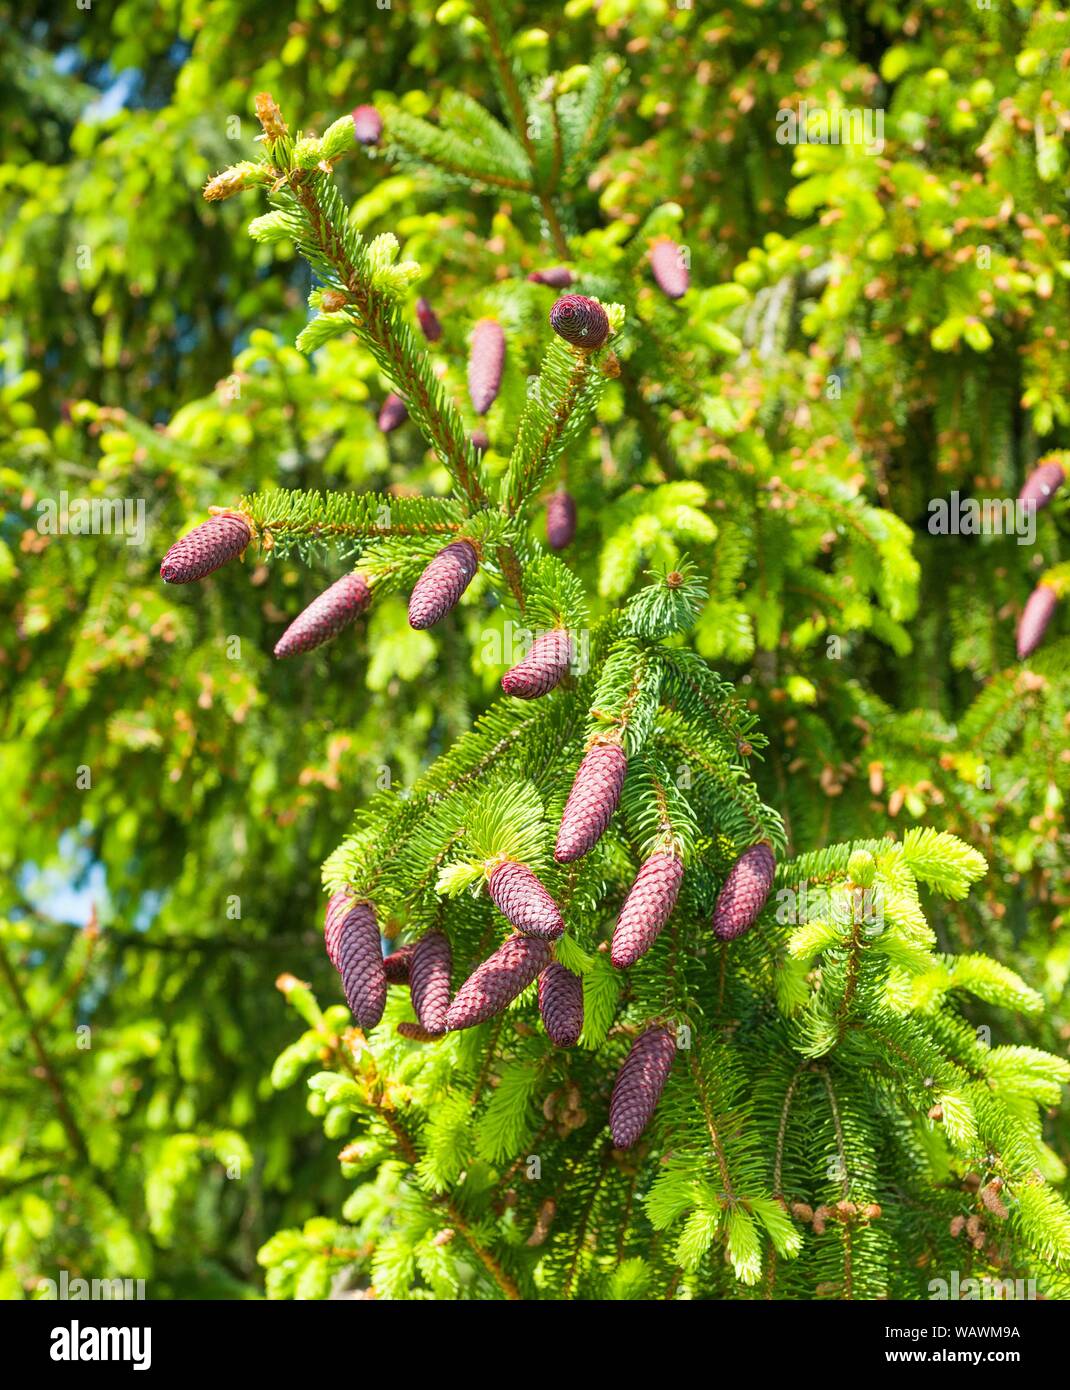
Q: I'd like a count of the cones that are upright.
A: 1